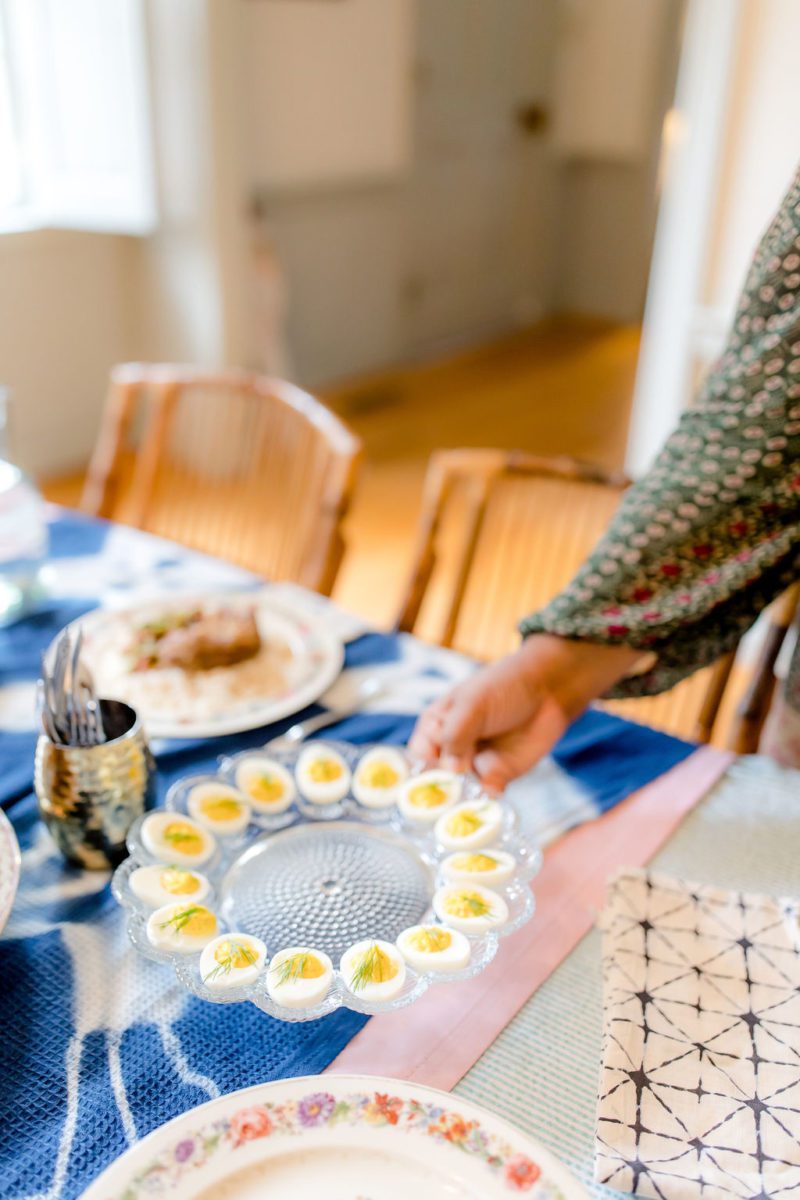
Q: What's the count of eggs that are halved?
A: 15